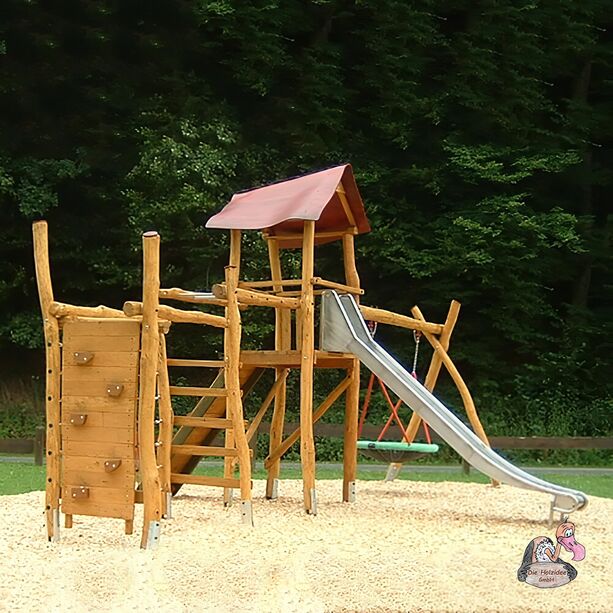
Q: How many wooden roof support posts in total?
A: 4